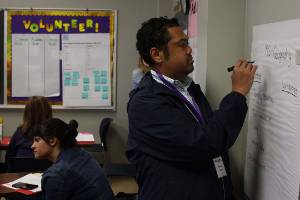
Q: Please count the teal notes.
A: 14